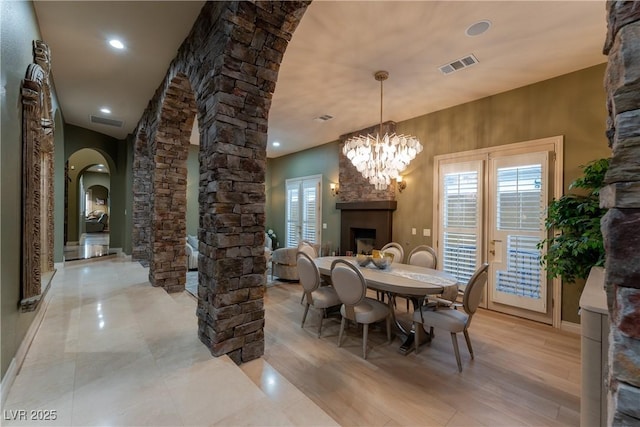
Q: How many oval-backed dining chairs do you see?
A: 6